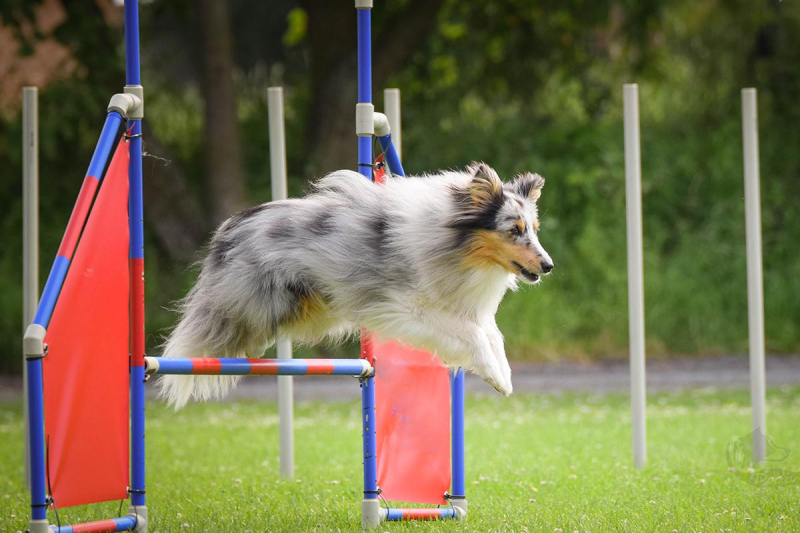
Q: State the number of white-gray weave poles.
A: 5